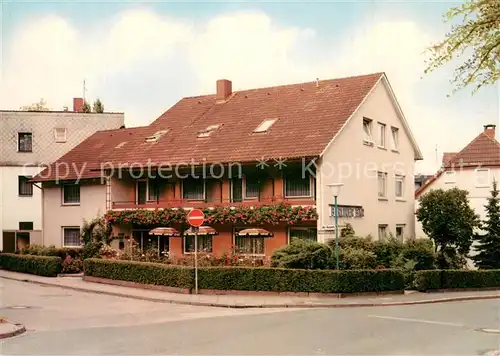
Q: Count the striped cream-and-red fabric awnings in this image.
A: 3